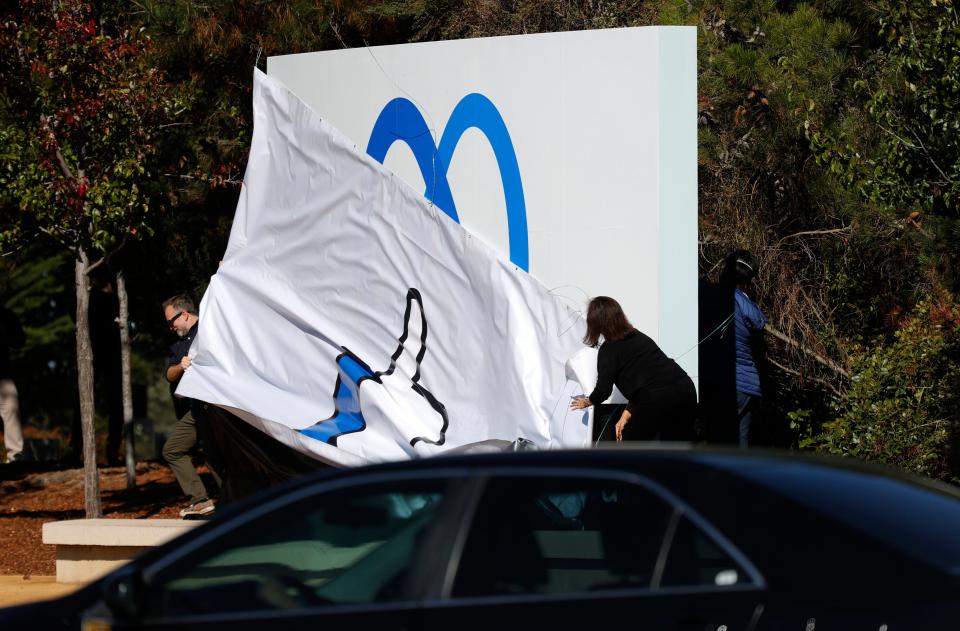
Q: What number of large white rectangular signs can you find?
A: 1